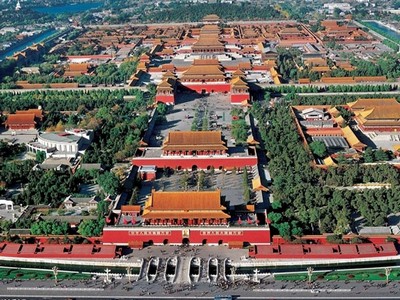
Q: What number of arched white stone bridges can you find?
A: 5